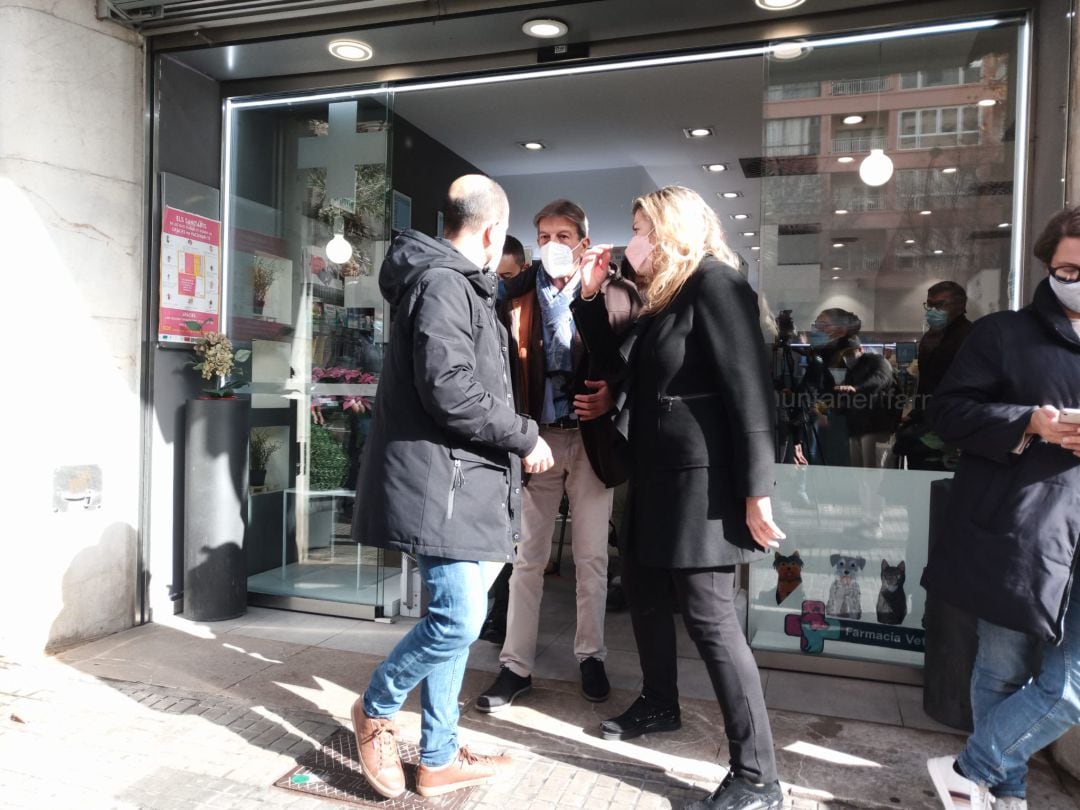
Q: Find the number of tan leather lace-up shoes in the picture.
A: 2